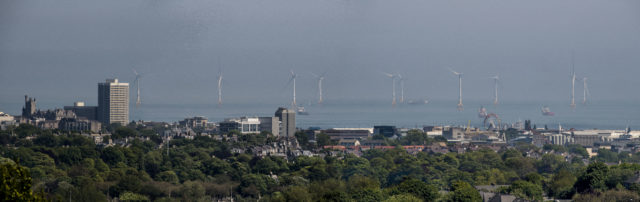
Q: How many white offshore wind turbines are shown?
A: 10